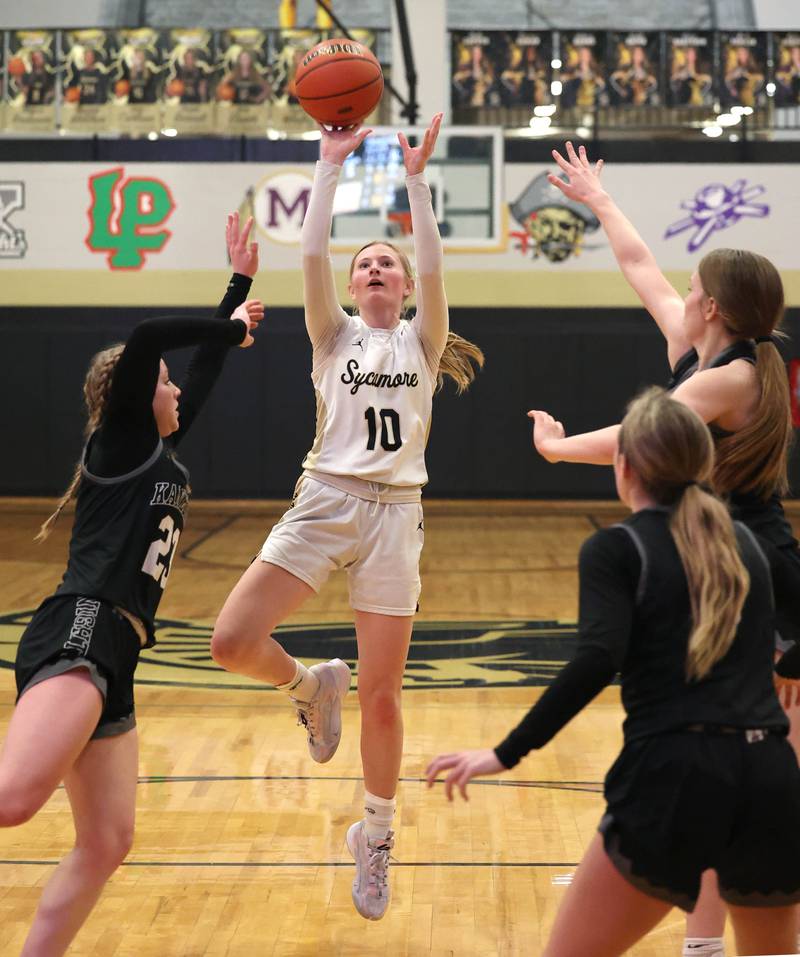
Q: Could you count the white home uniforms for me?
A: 1